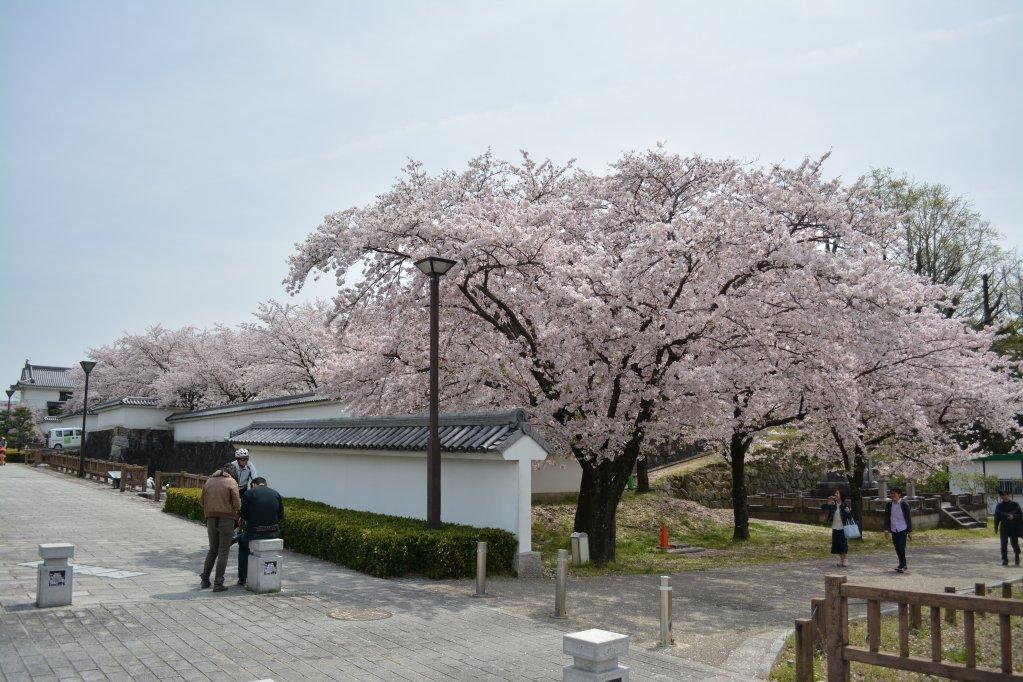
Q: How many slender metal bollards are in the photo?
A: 3